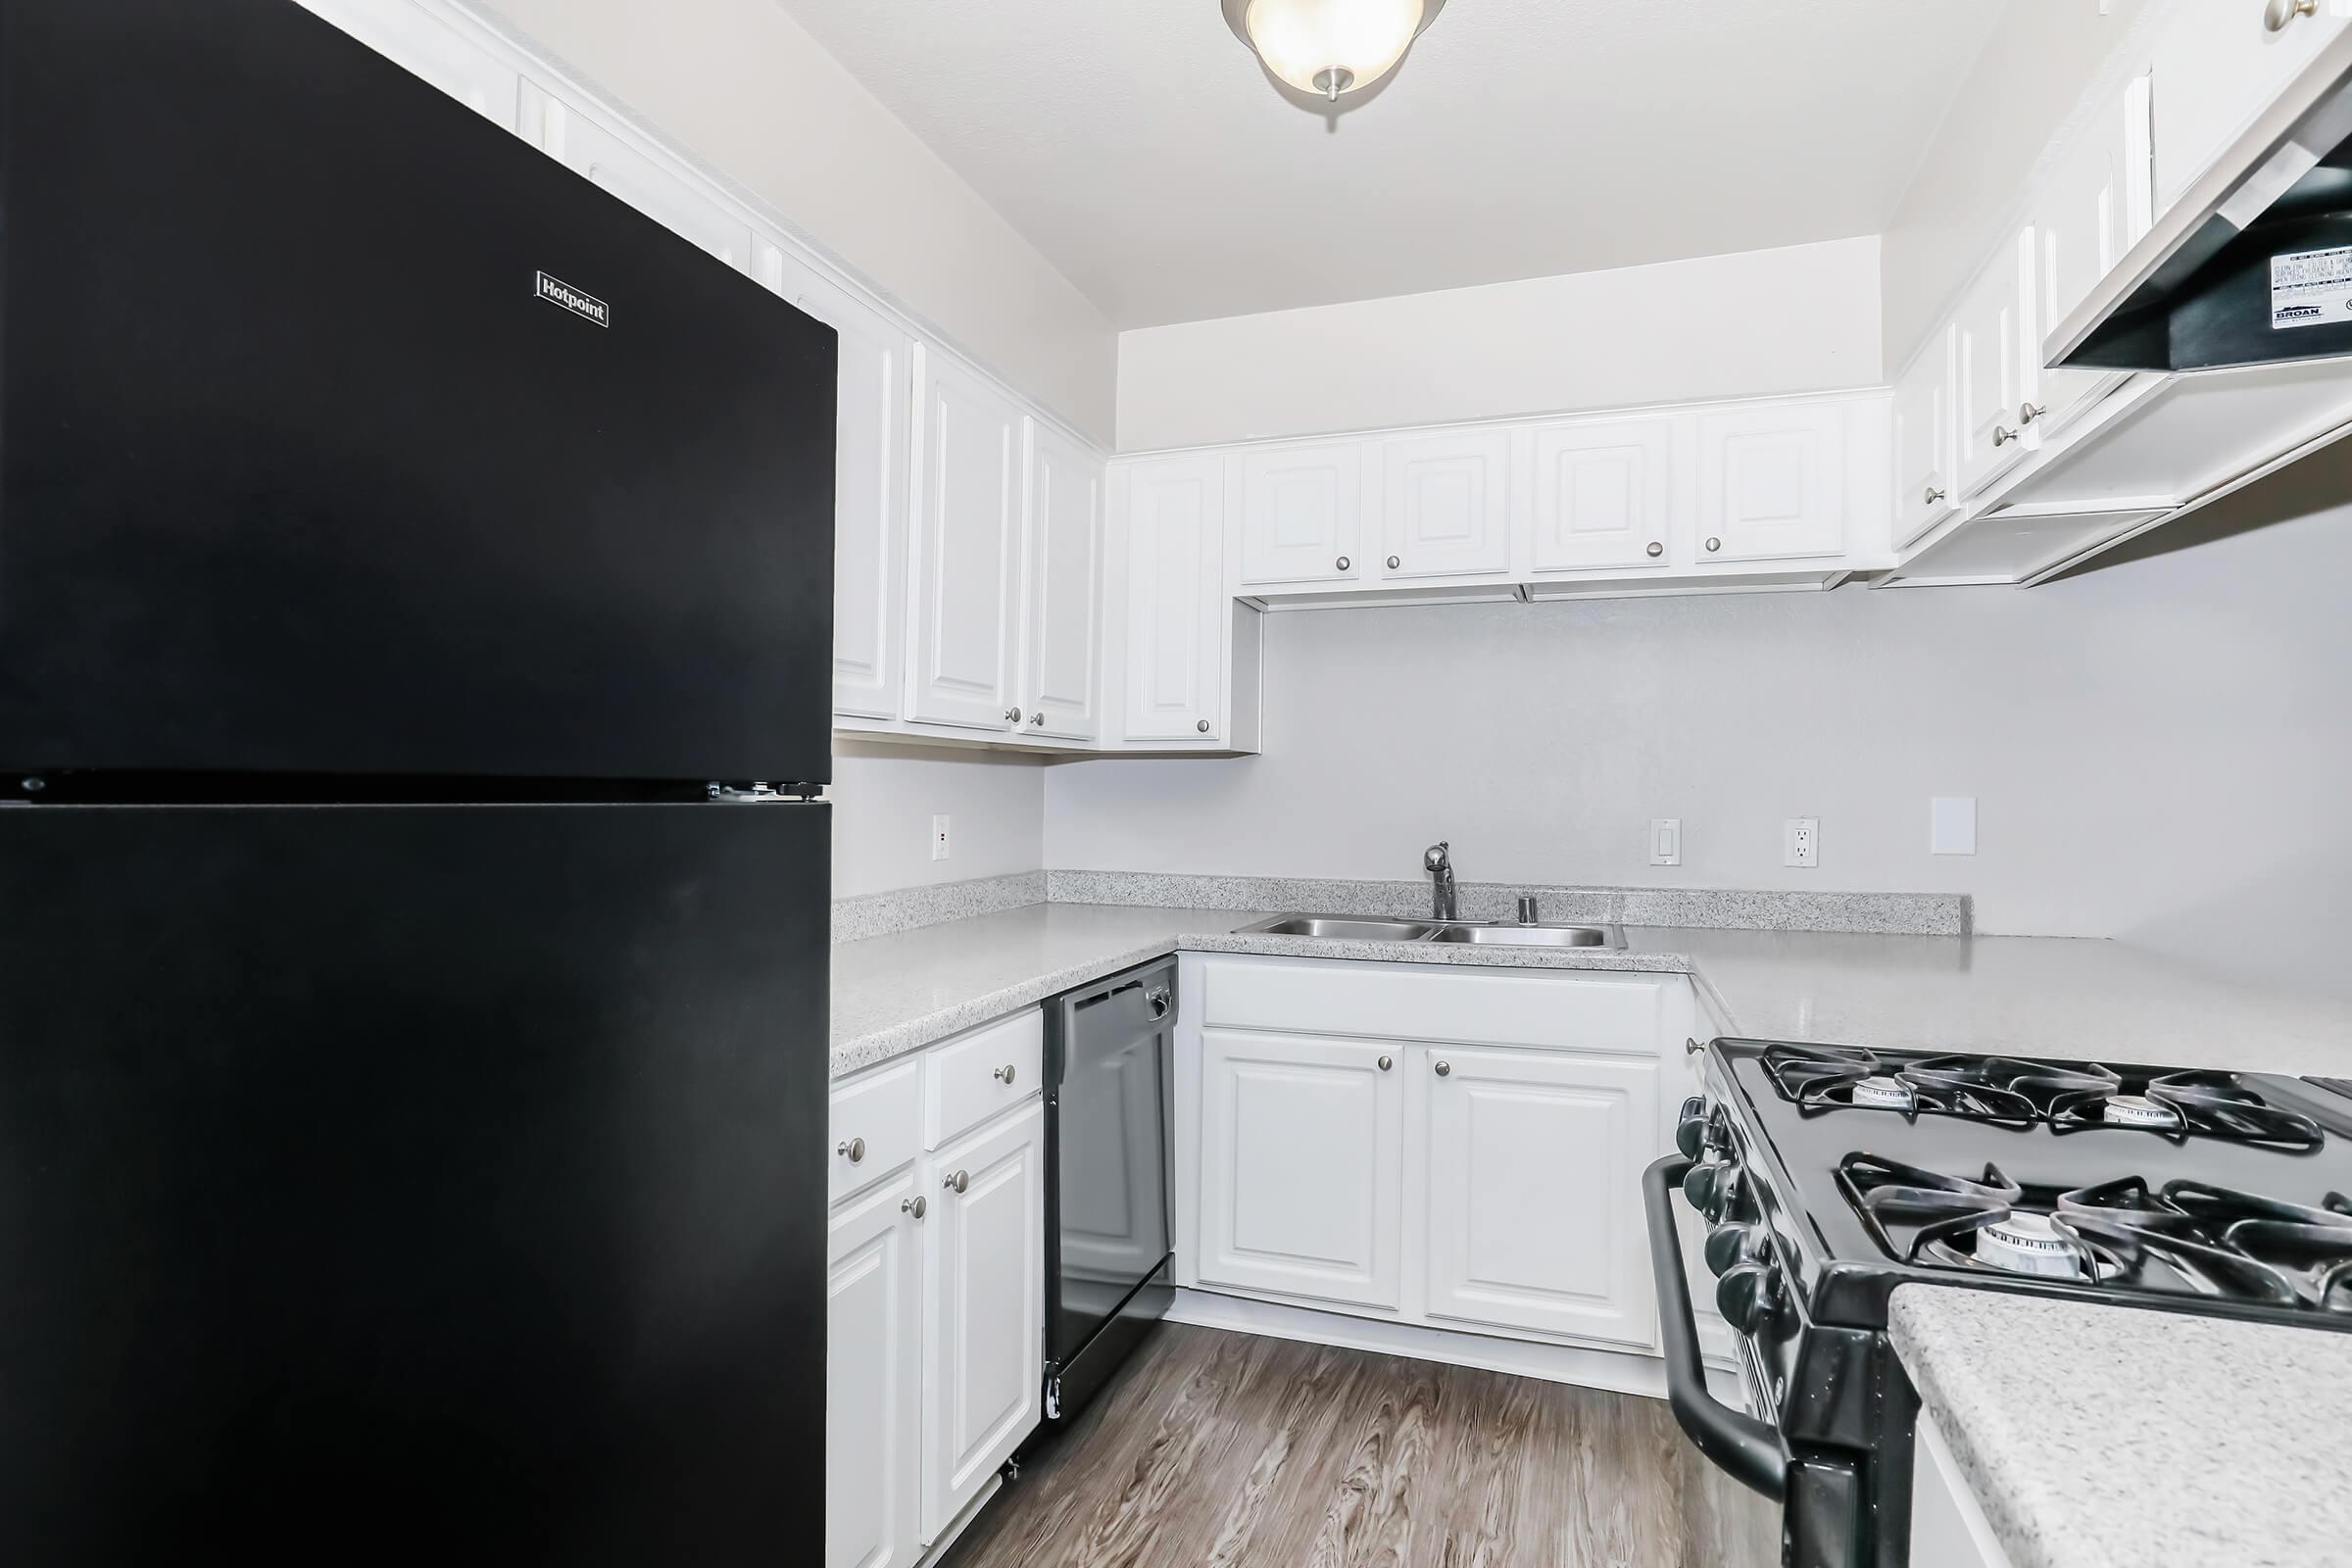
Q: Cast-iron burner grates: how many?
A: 4